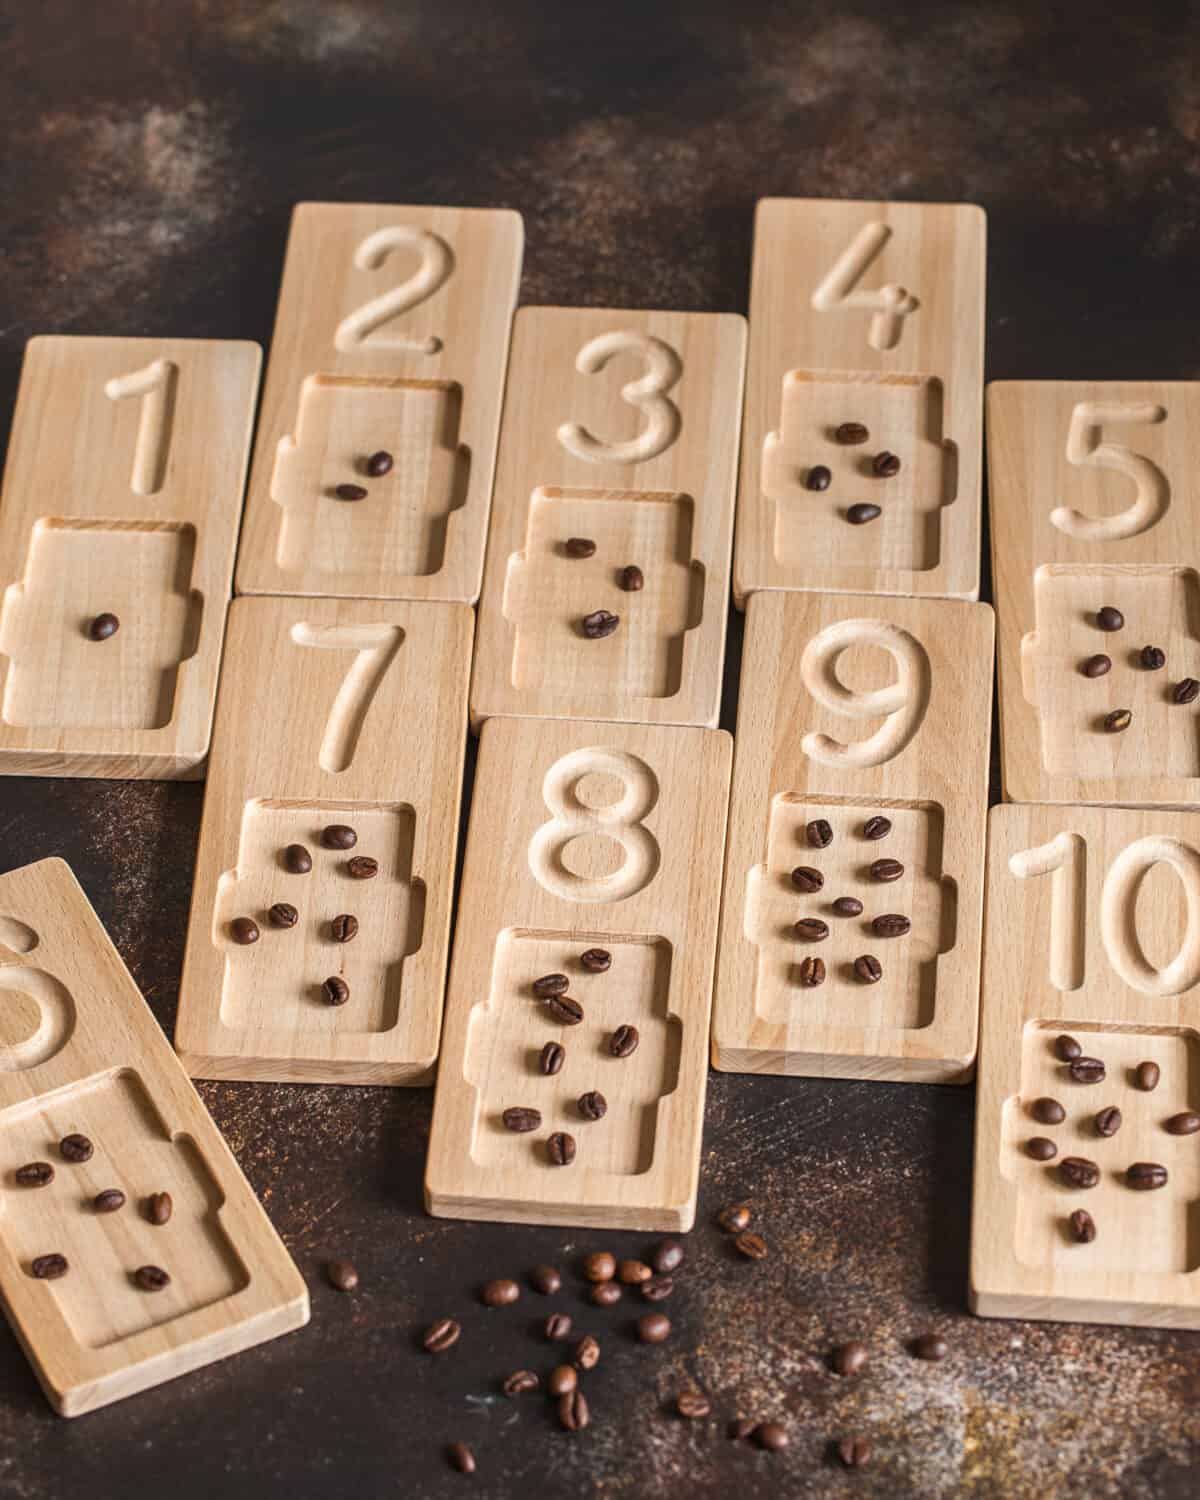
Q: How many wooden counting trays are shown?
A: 10